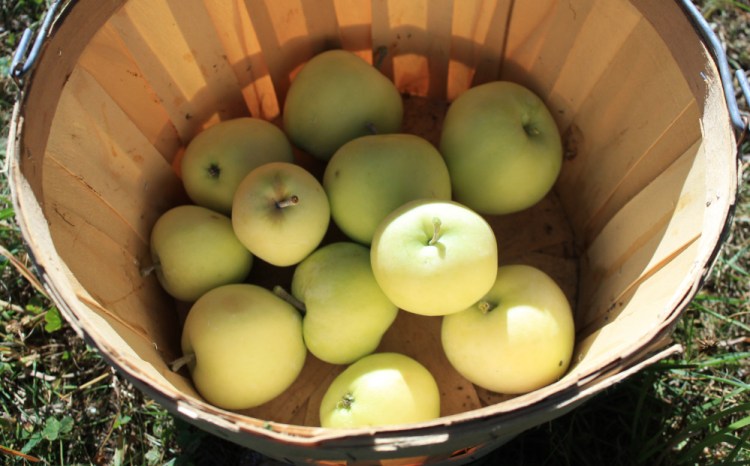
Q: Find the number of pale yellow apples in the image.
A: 11